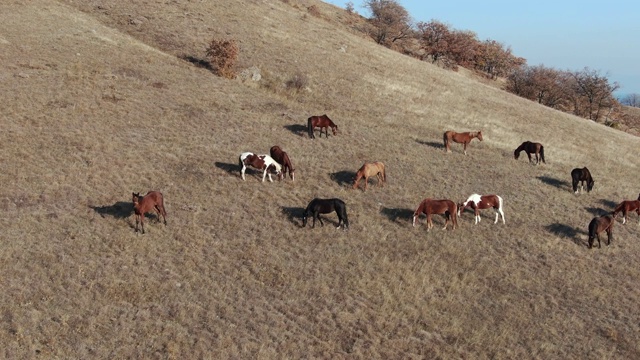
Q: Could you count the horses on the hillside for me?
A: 13